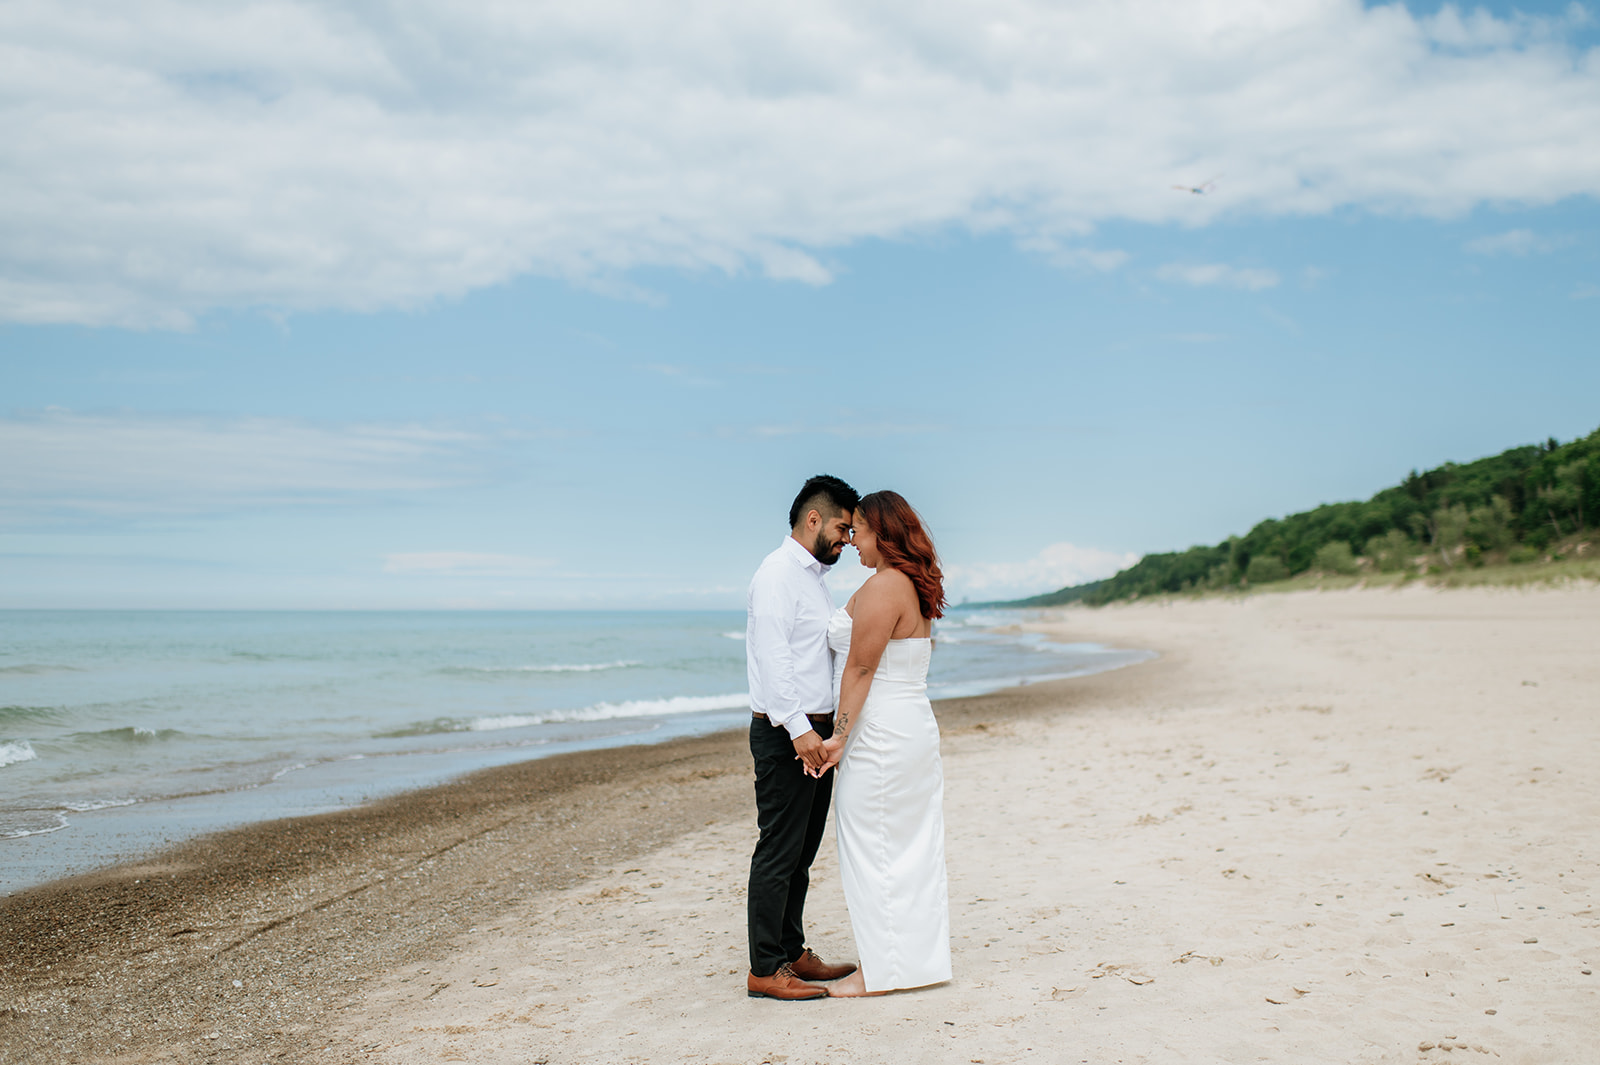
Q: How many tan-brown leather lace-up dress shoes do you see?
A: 2